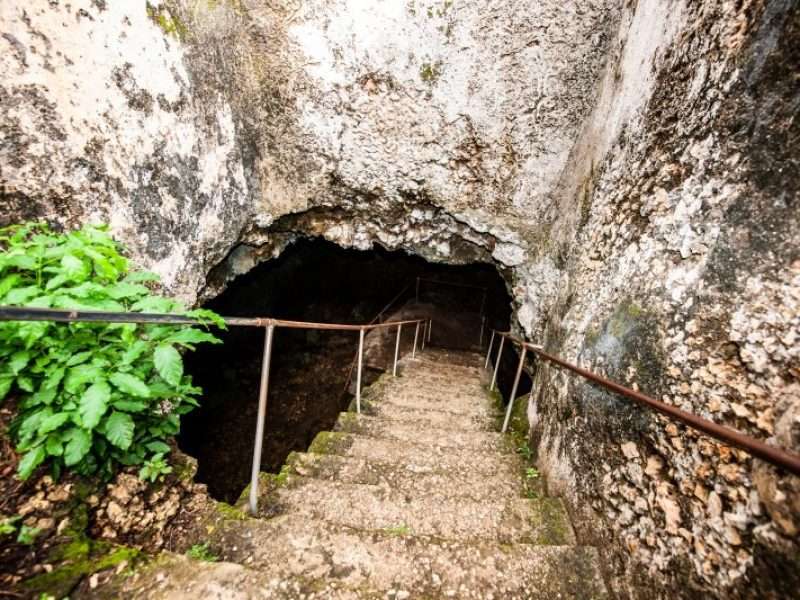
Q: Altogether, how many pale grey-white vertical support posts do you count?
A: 9